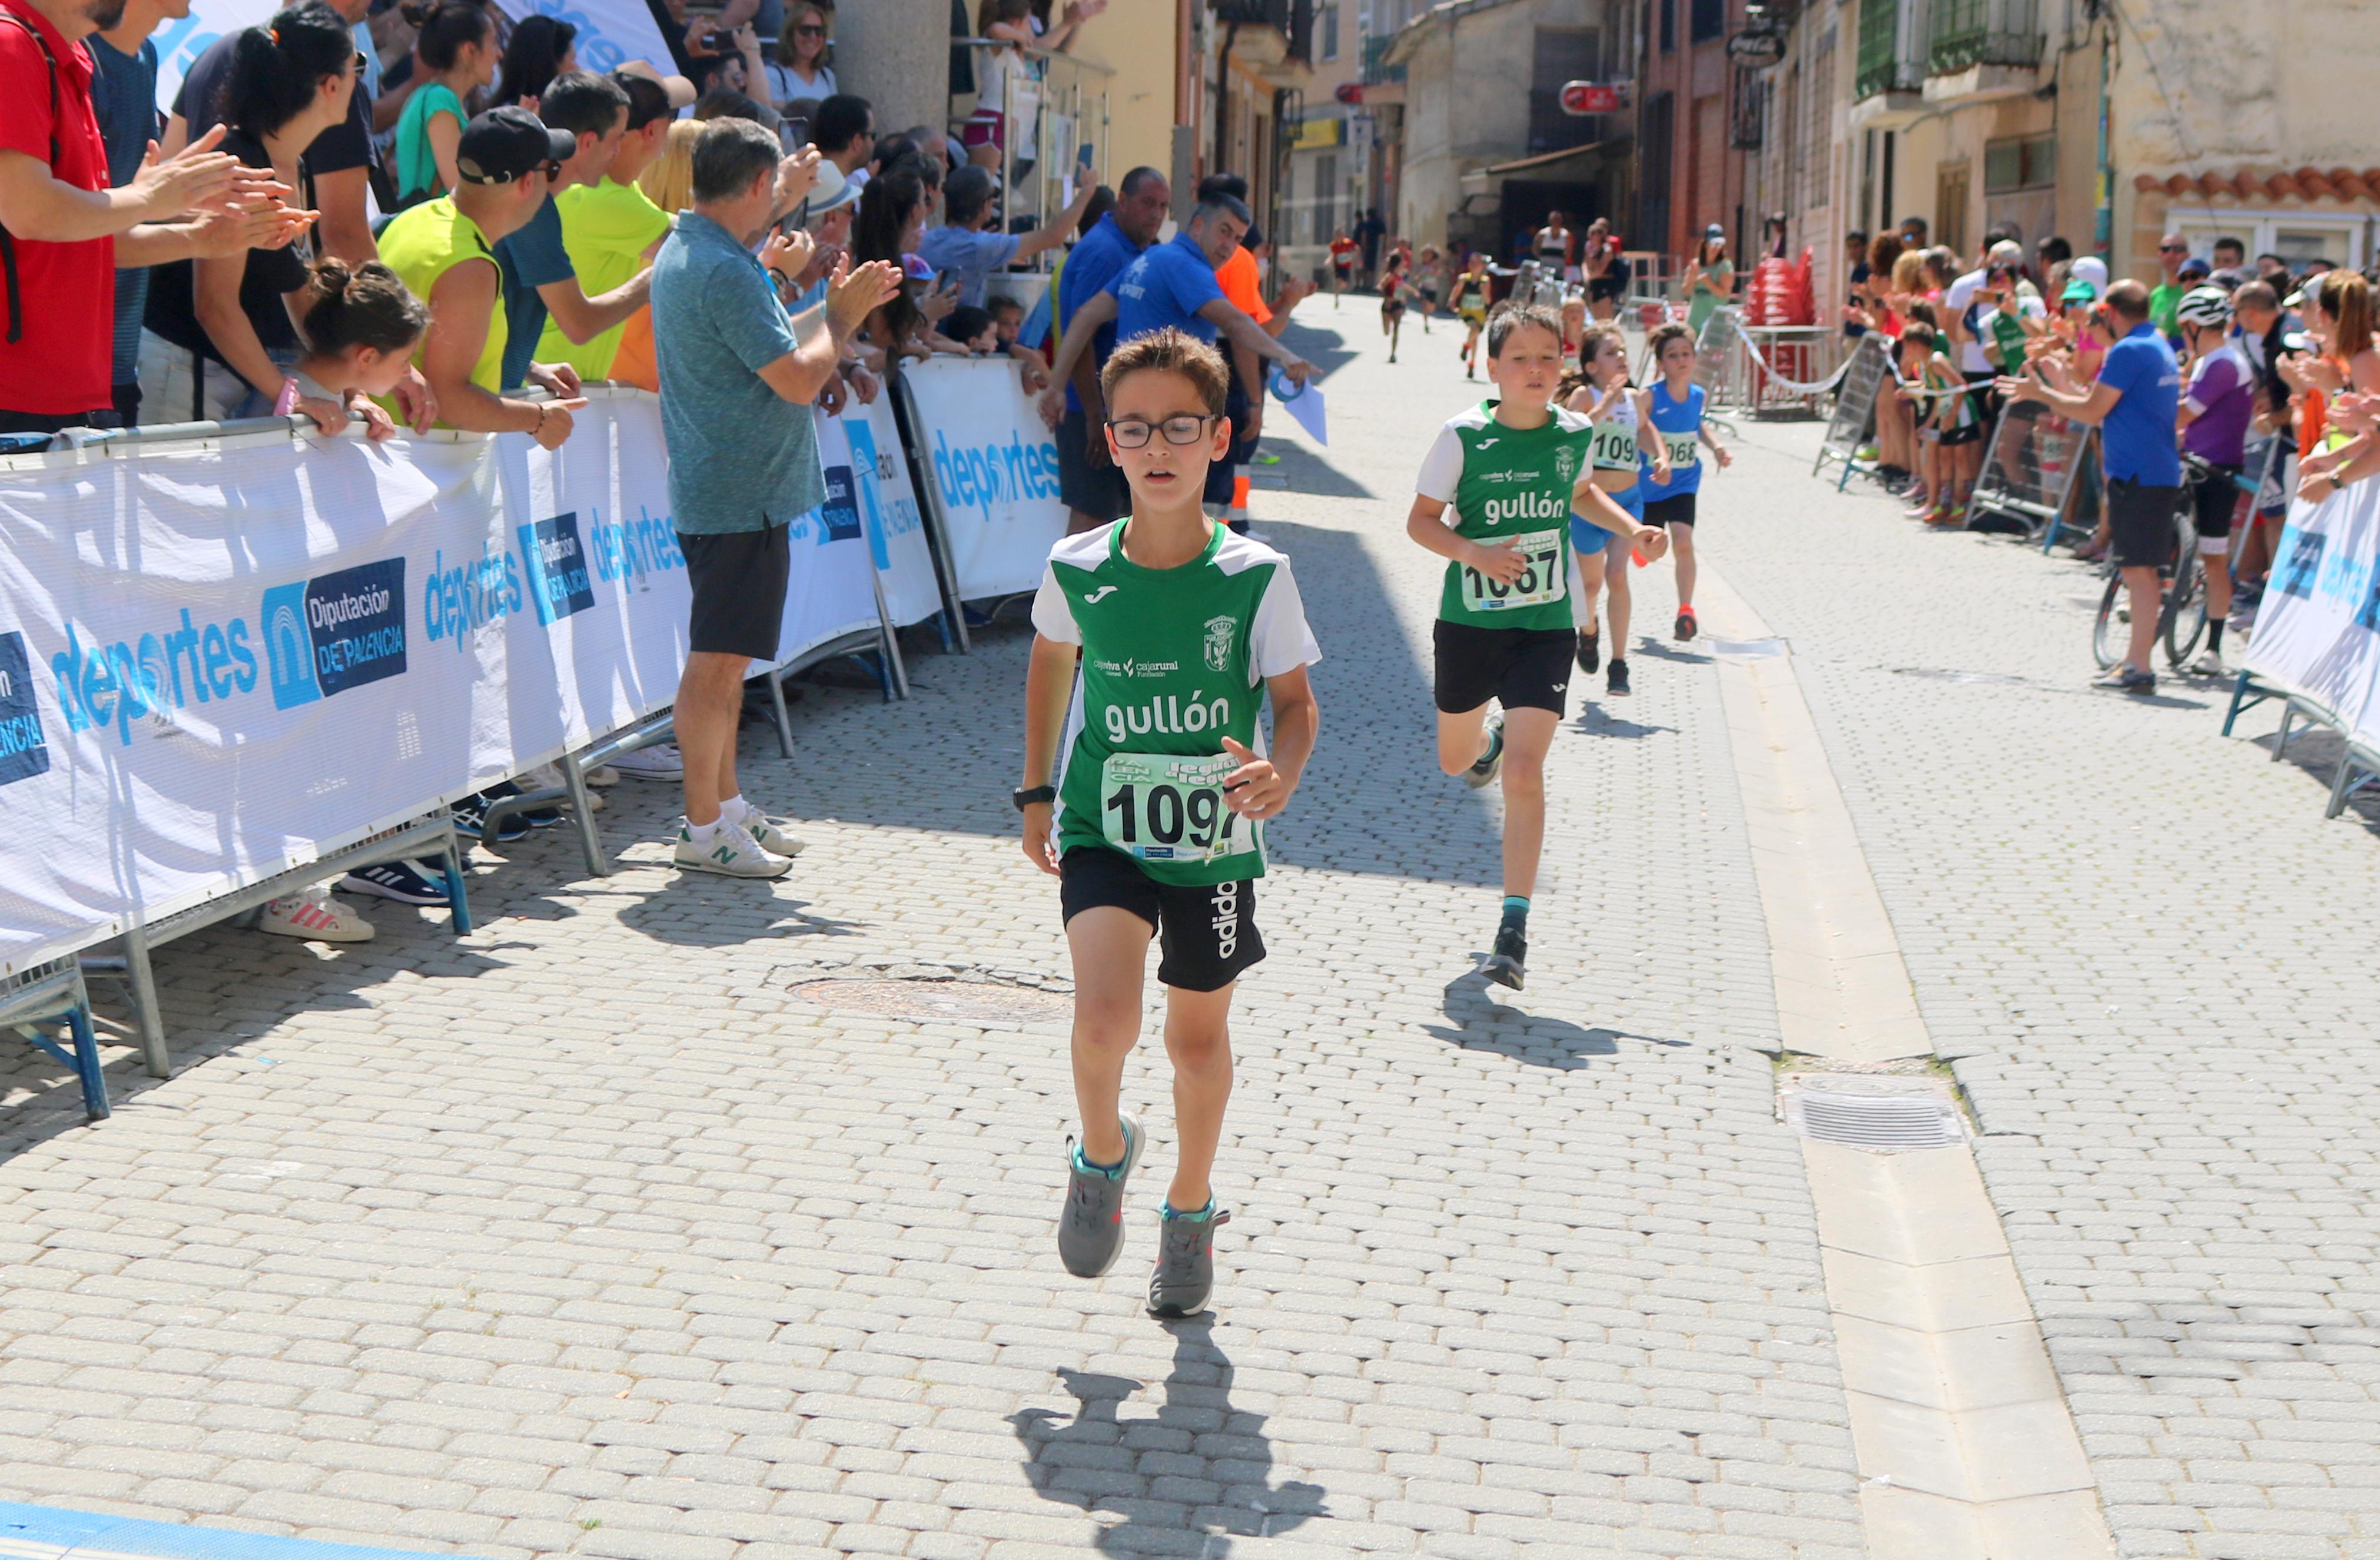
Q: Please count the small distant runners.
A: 5